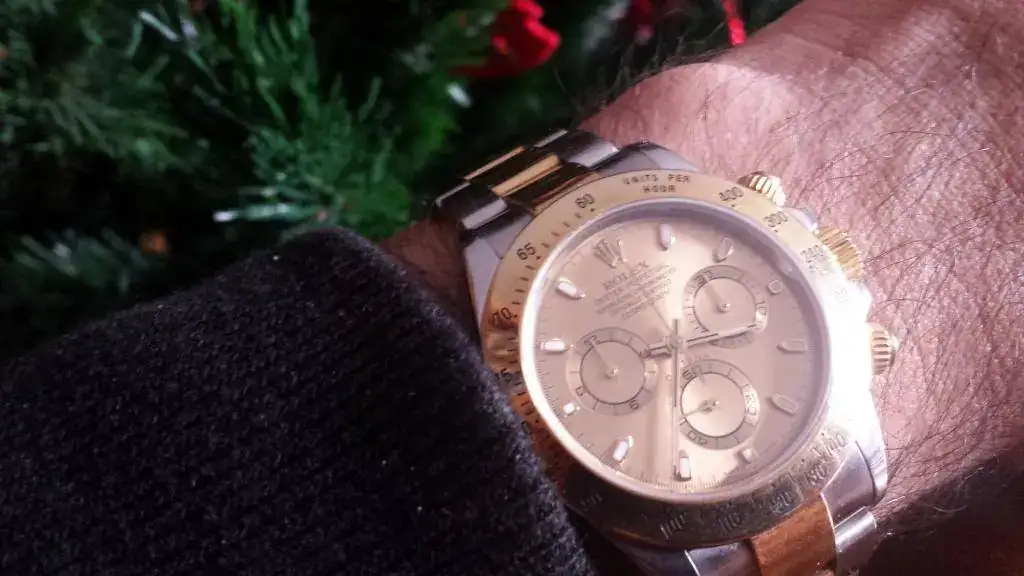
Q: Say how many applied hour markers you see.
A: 11